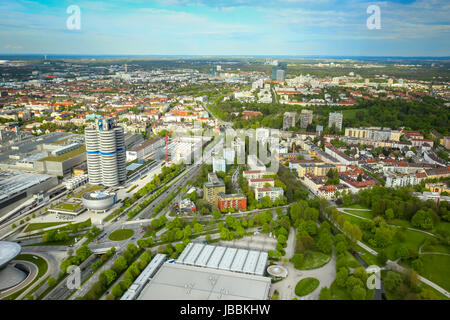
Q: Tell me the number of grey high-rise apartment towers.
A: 3